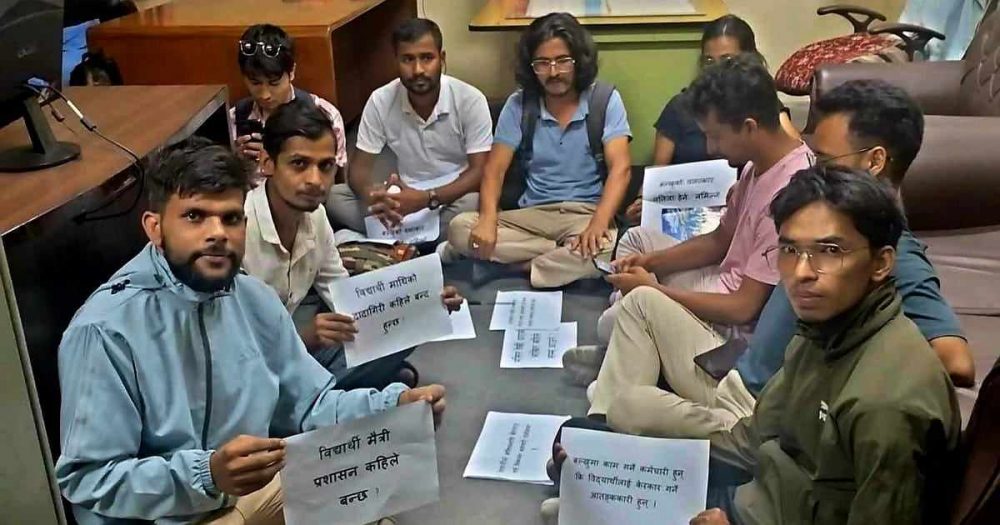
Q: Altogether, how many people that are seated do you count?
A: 9